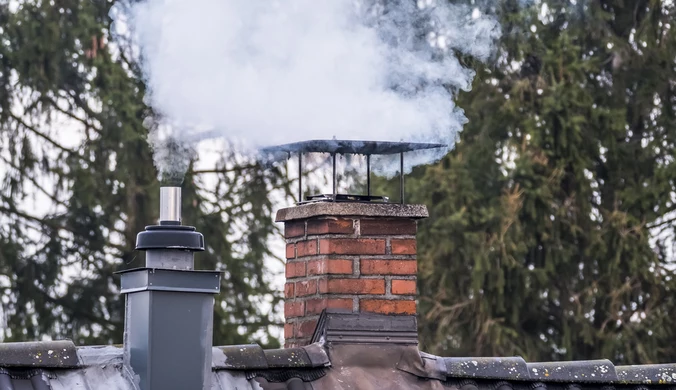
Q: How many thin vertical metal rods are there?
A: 4